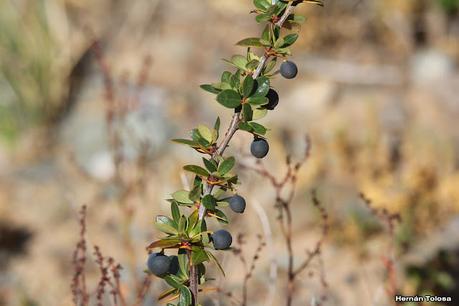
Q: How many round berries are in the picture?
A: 7